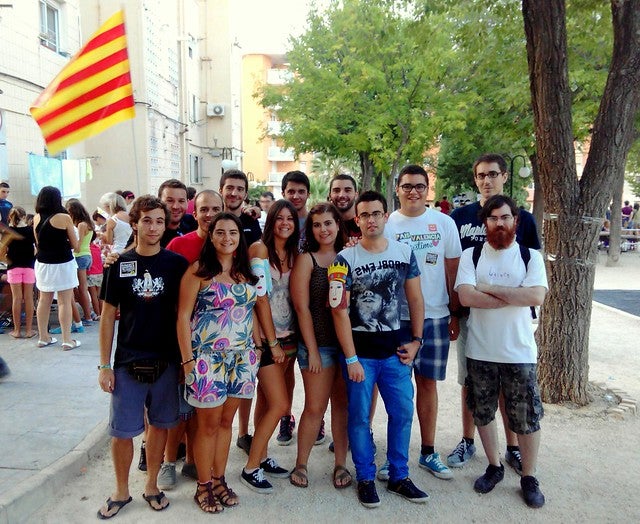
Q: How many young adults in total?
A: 13